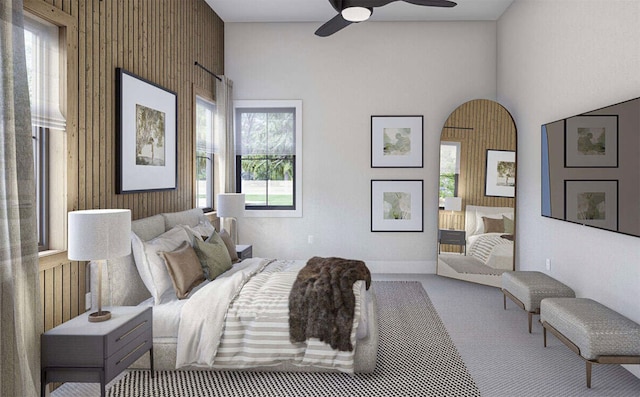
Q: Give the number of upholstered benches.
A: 2